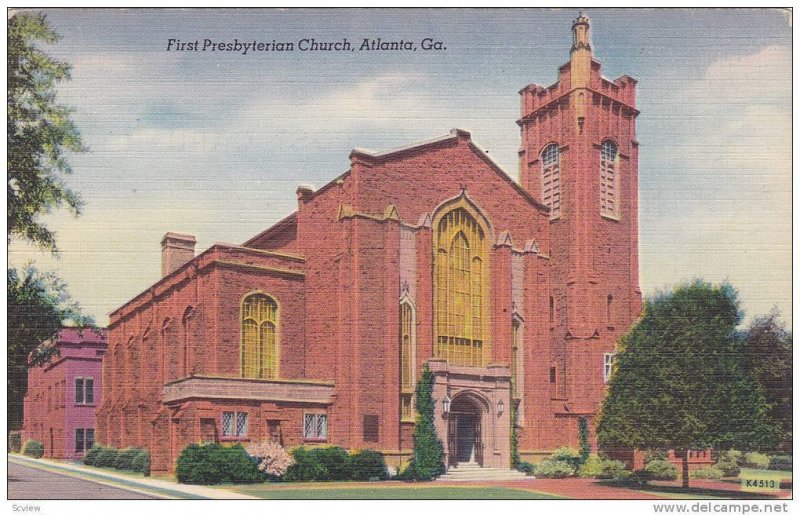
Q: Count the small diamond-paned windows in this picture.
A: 2